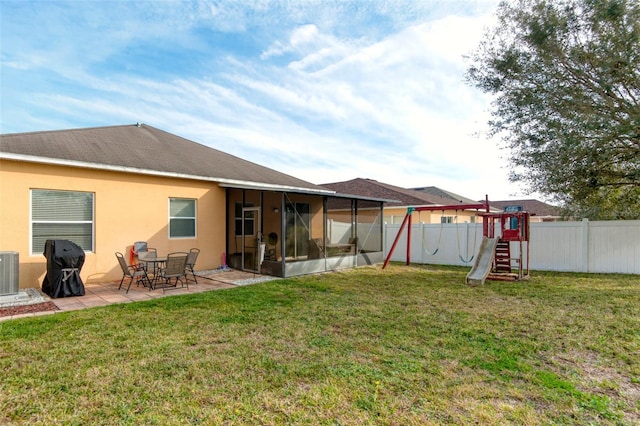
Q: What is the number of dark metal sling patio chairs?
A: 4